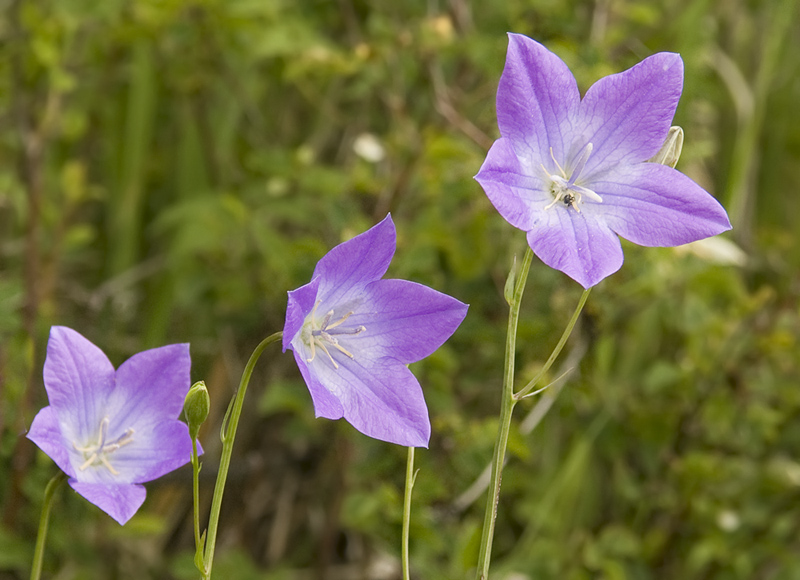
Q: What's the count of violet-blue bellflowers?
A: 3